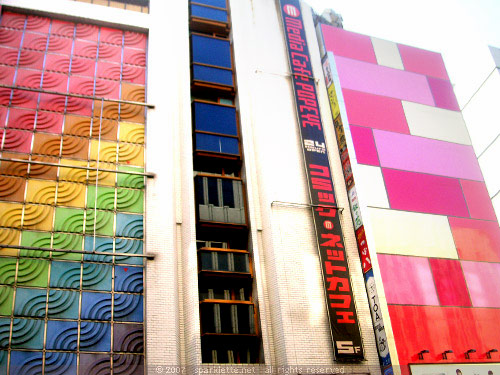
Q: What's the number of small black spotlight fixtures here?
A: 4